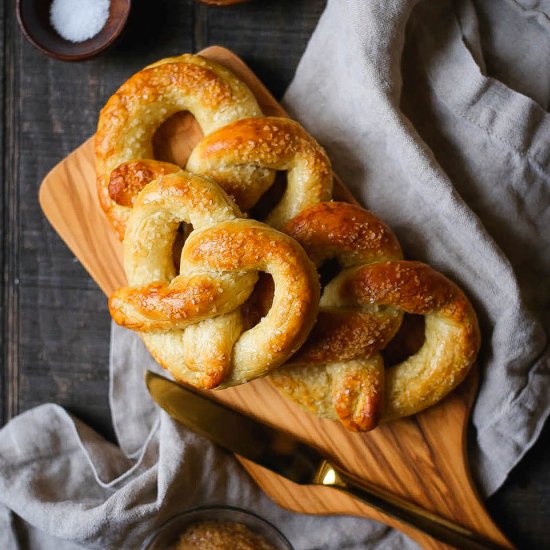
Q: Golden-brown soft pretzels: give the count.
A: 3